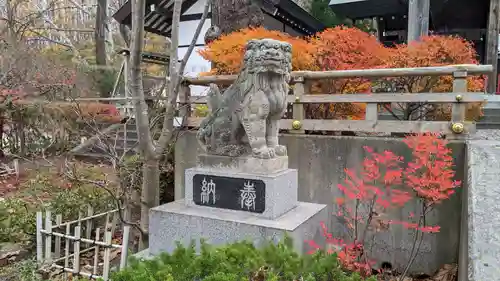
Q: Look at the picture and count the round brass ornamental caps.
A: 4